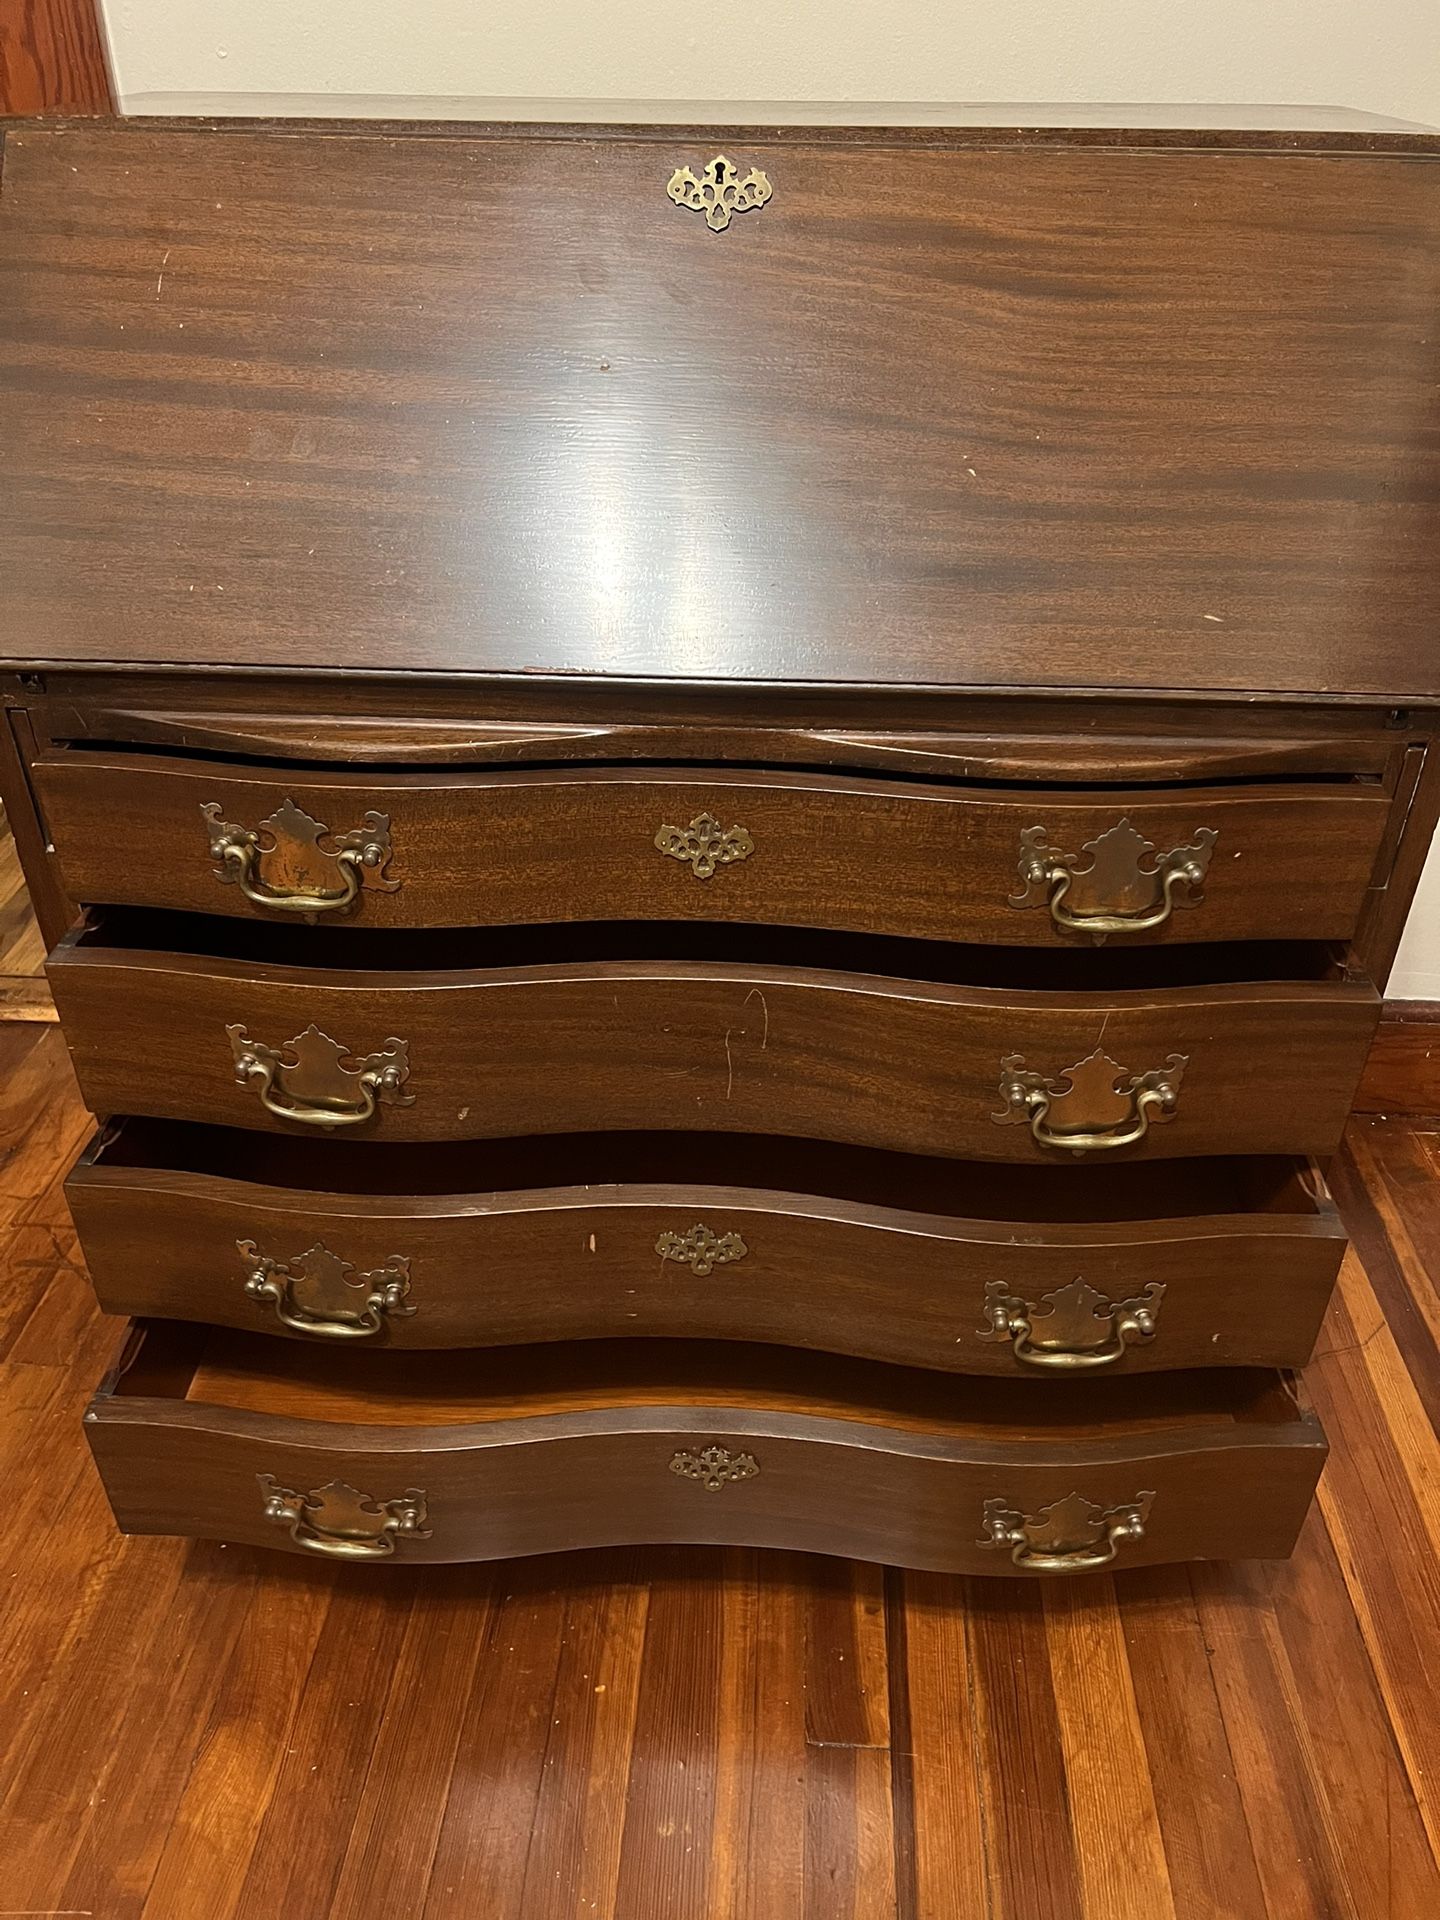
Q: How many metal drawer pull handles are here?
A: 8